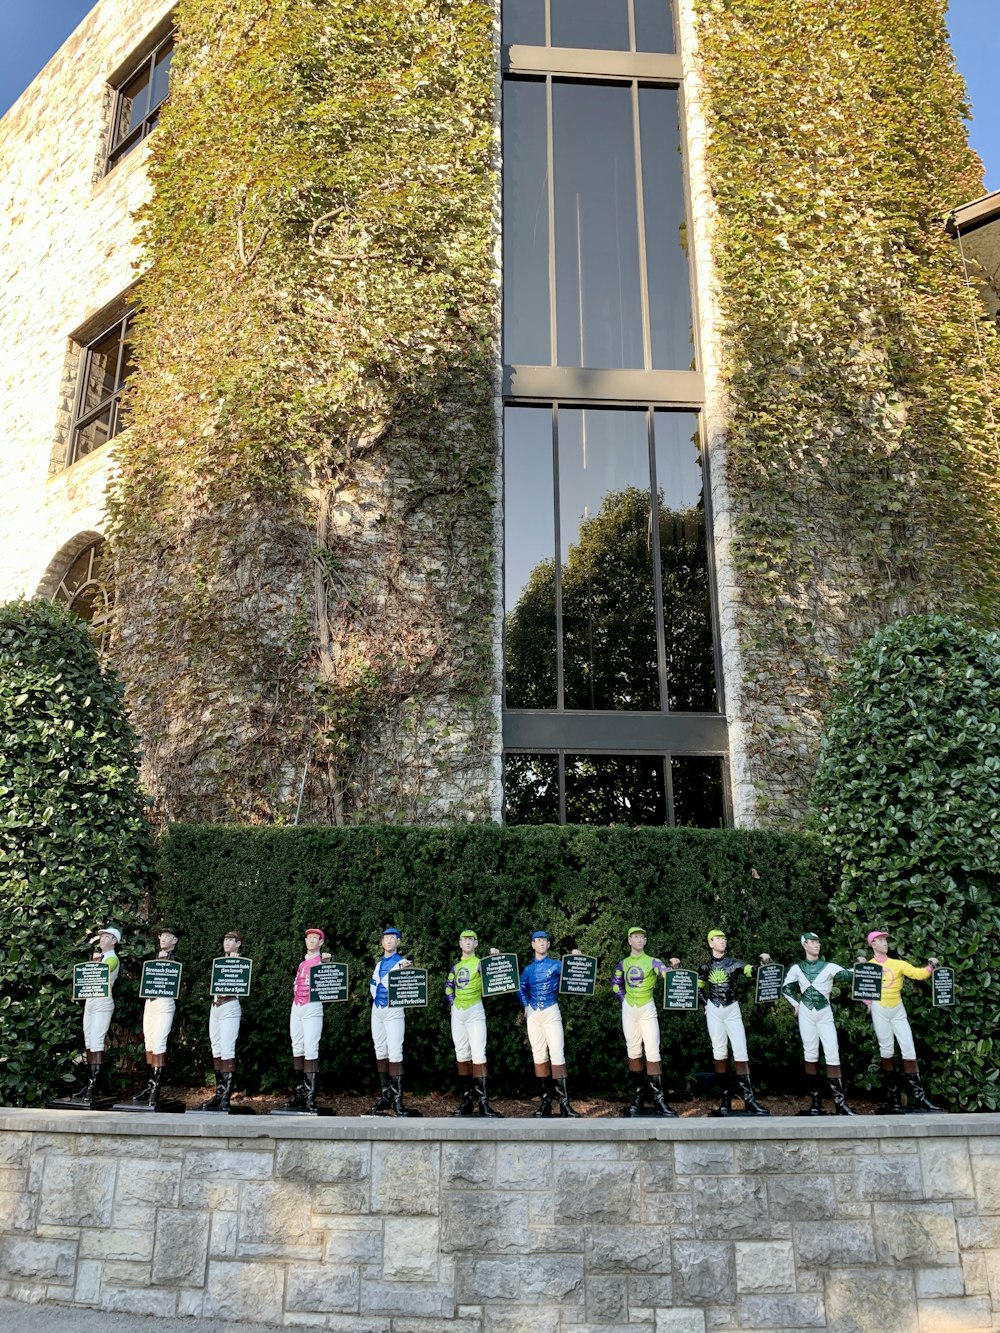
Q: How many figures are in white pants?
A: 11